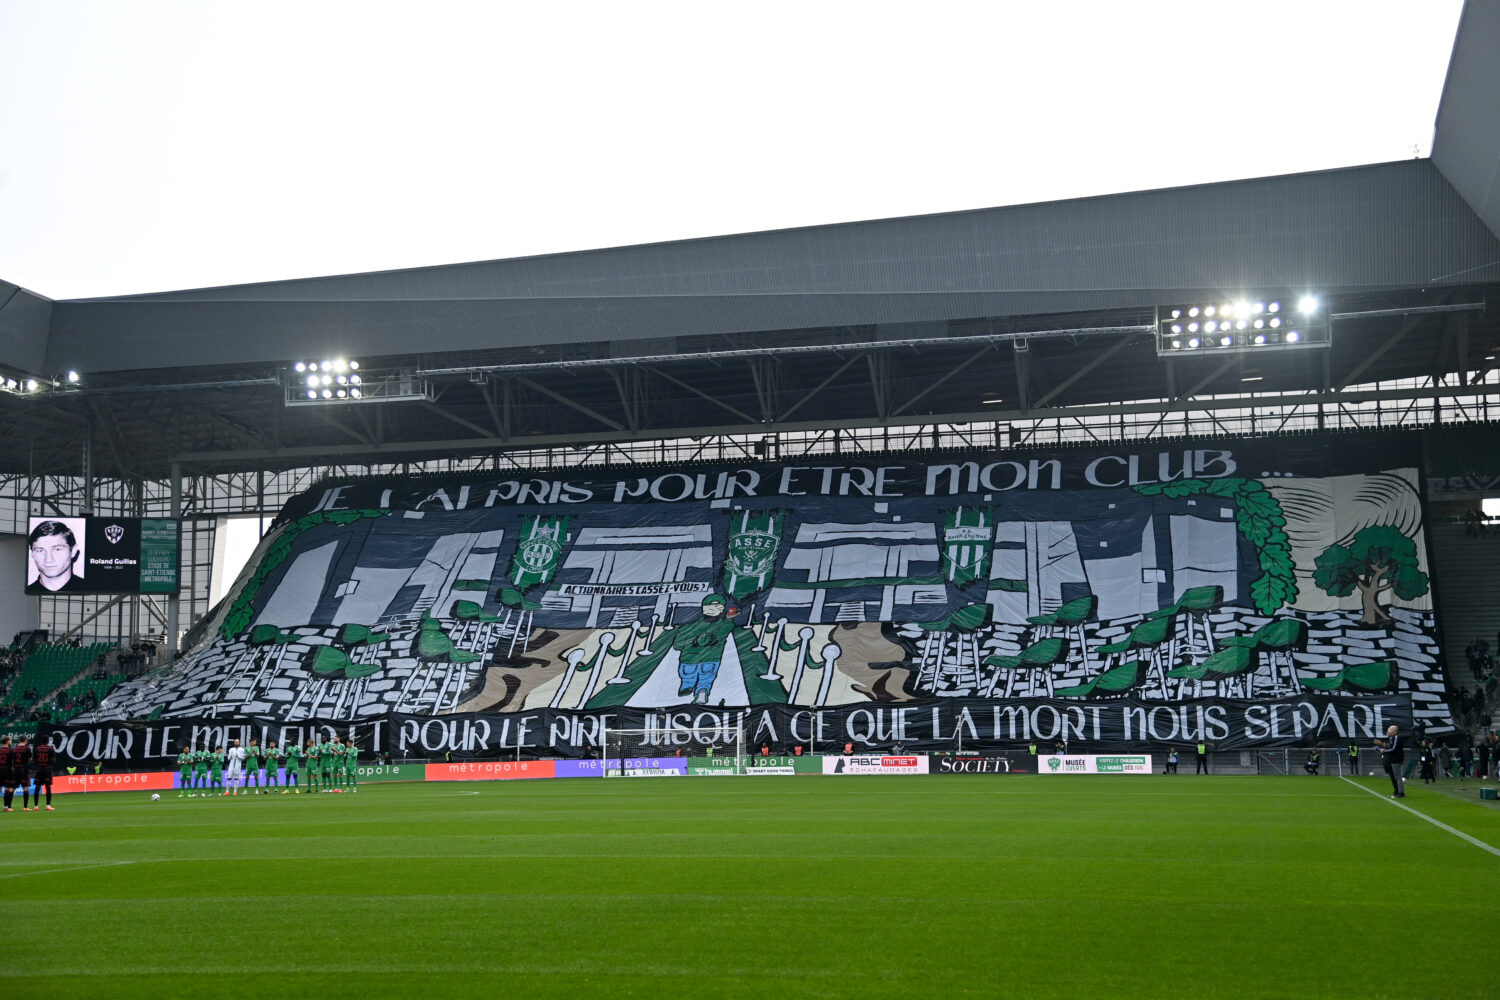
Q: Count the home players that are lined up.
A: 11